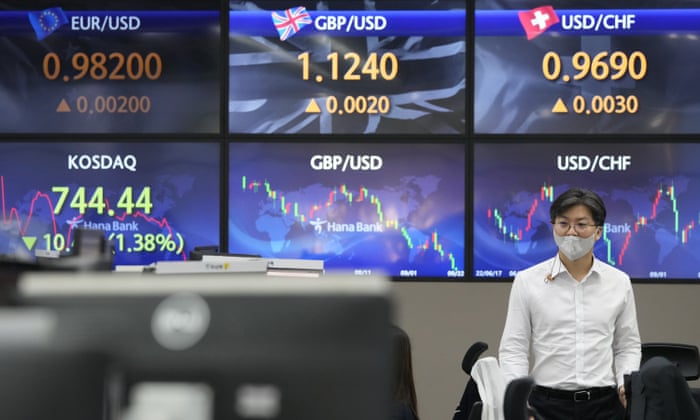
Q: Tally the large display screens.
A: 6